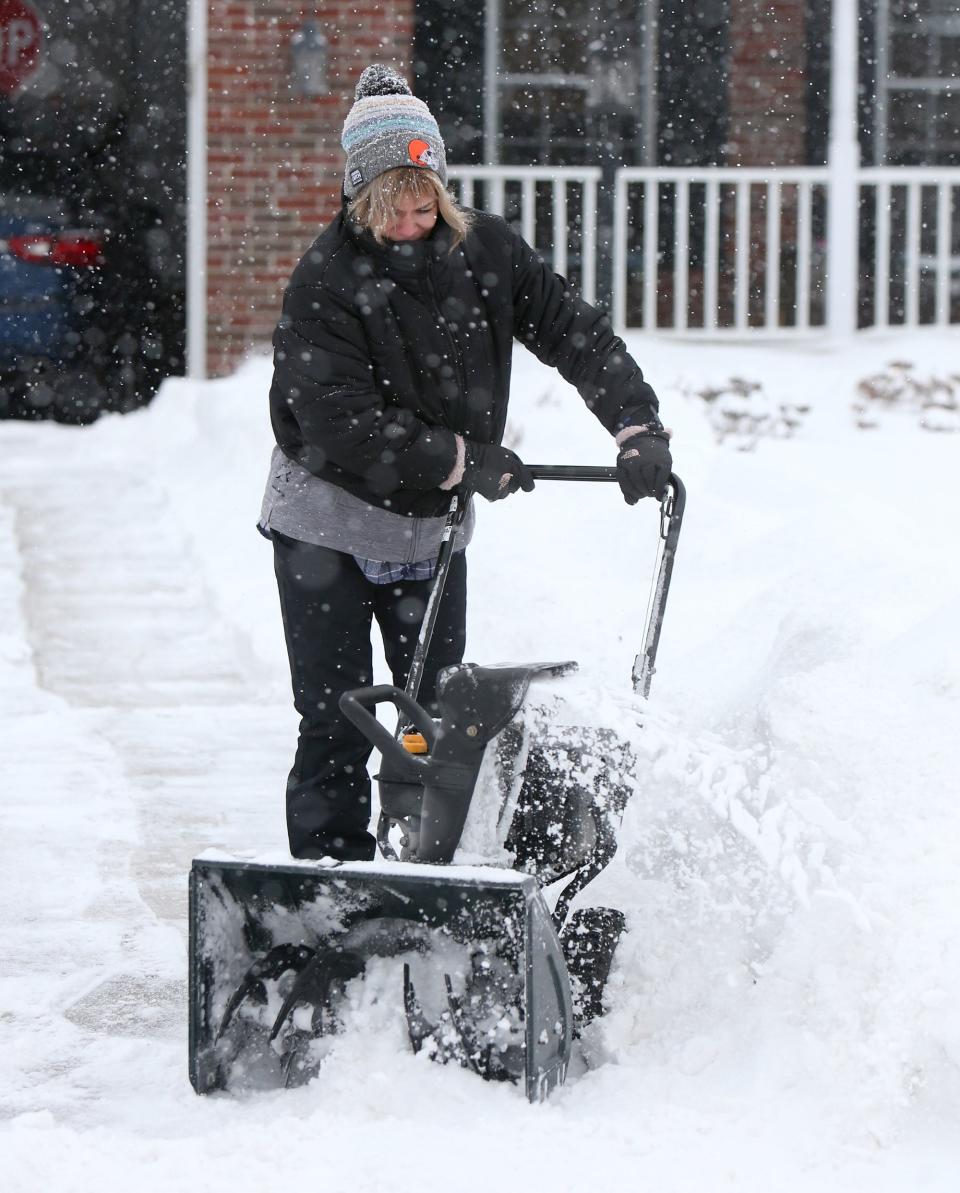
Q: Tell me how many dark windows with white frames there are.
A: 2